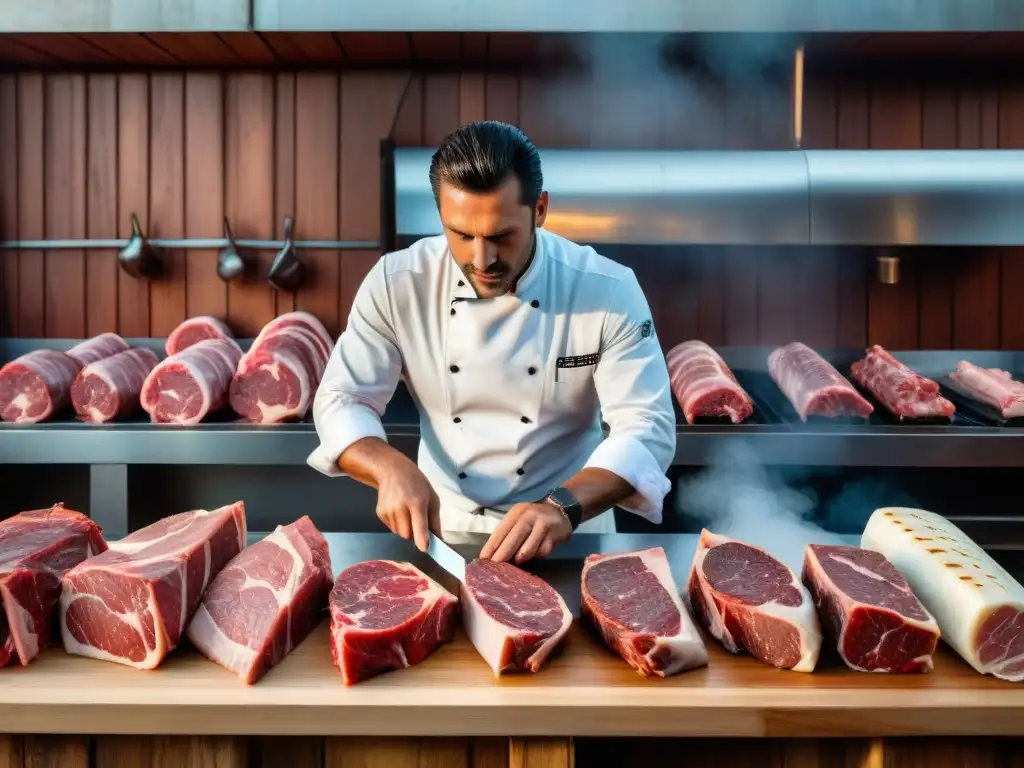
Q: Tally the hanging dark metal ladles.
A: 3